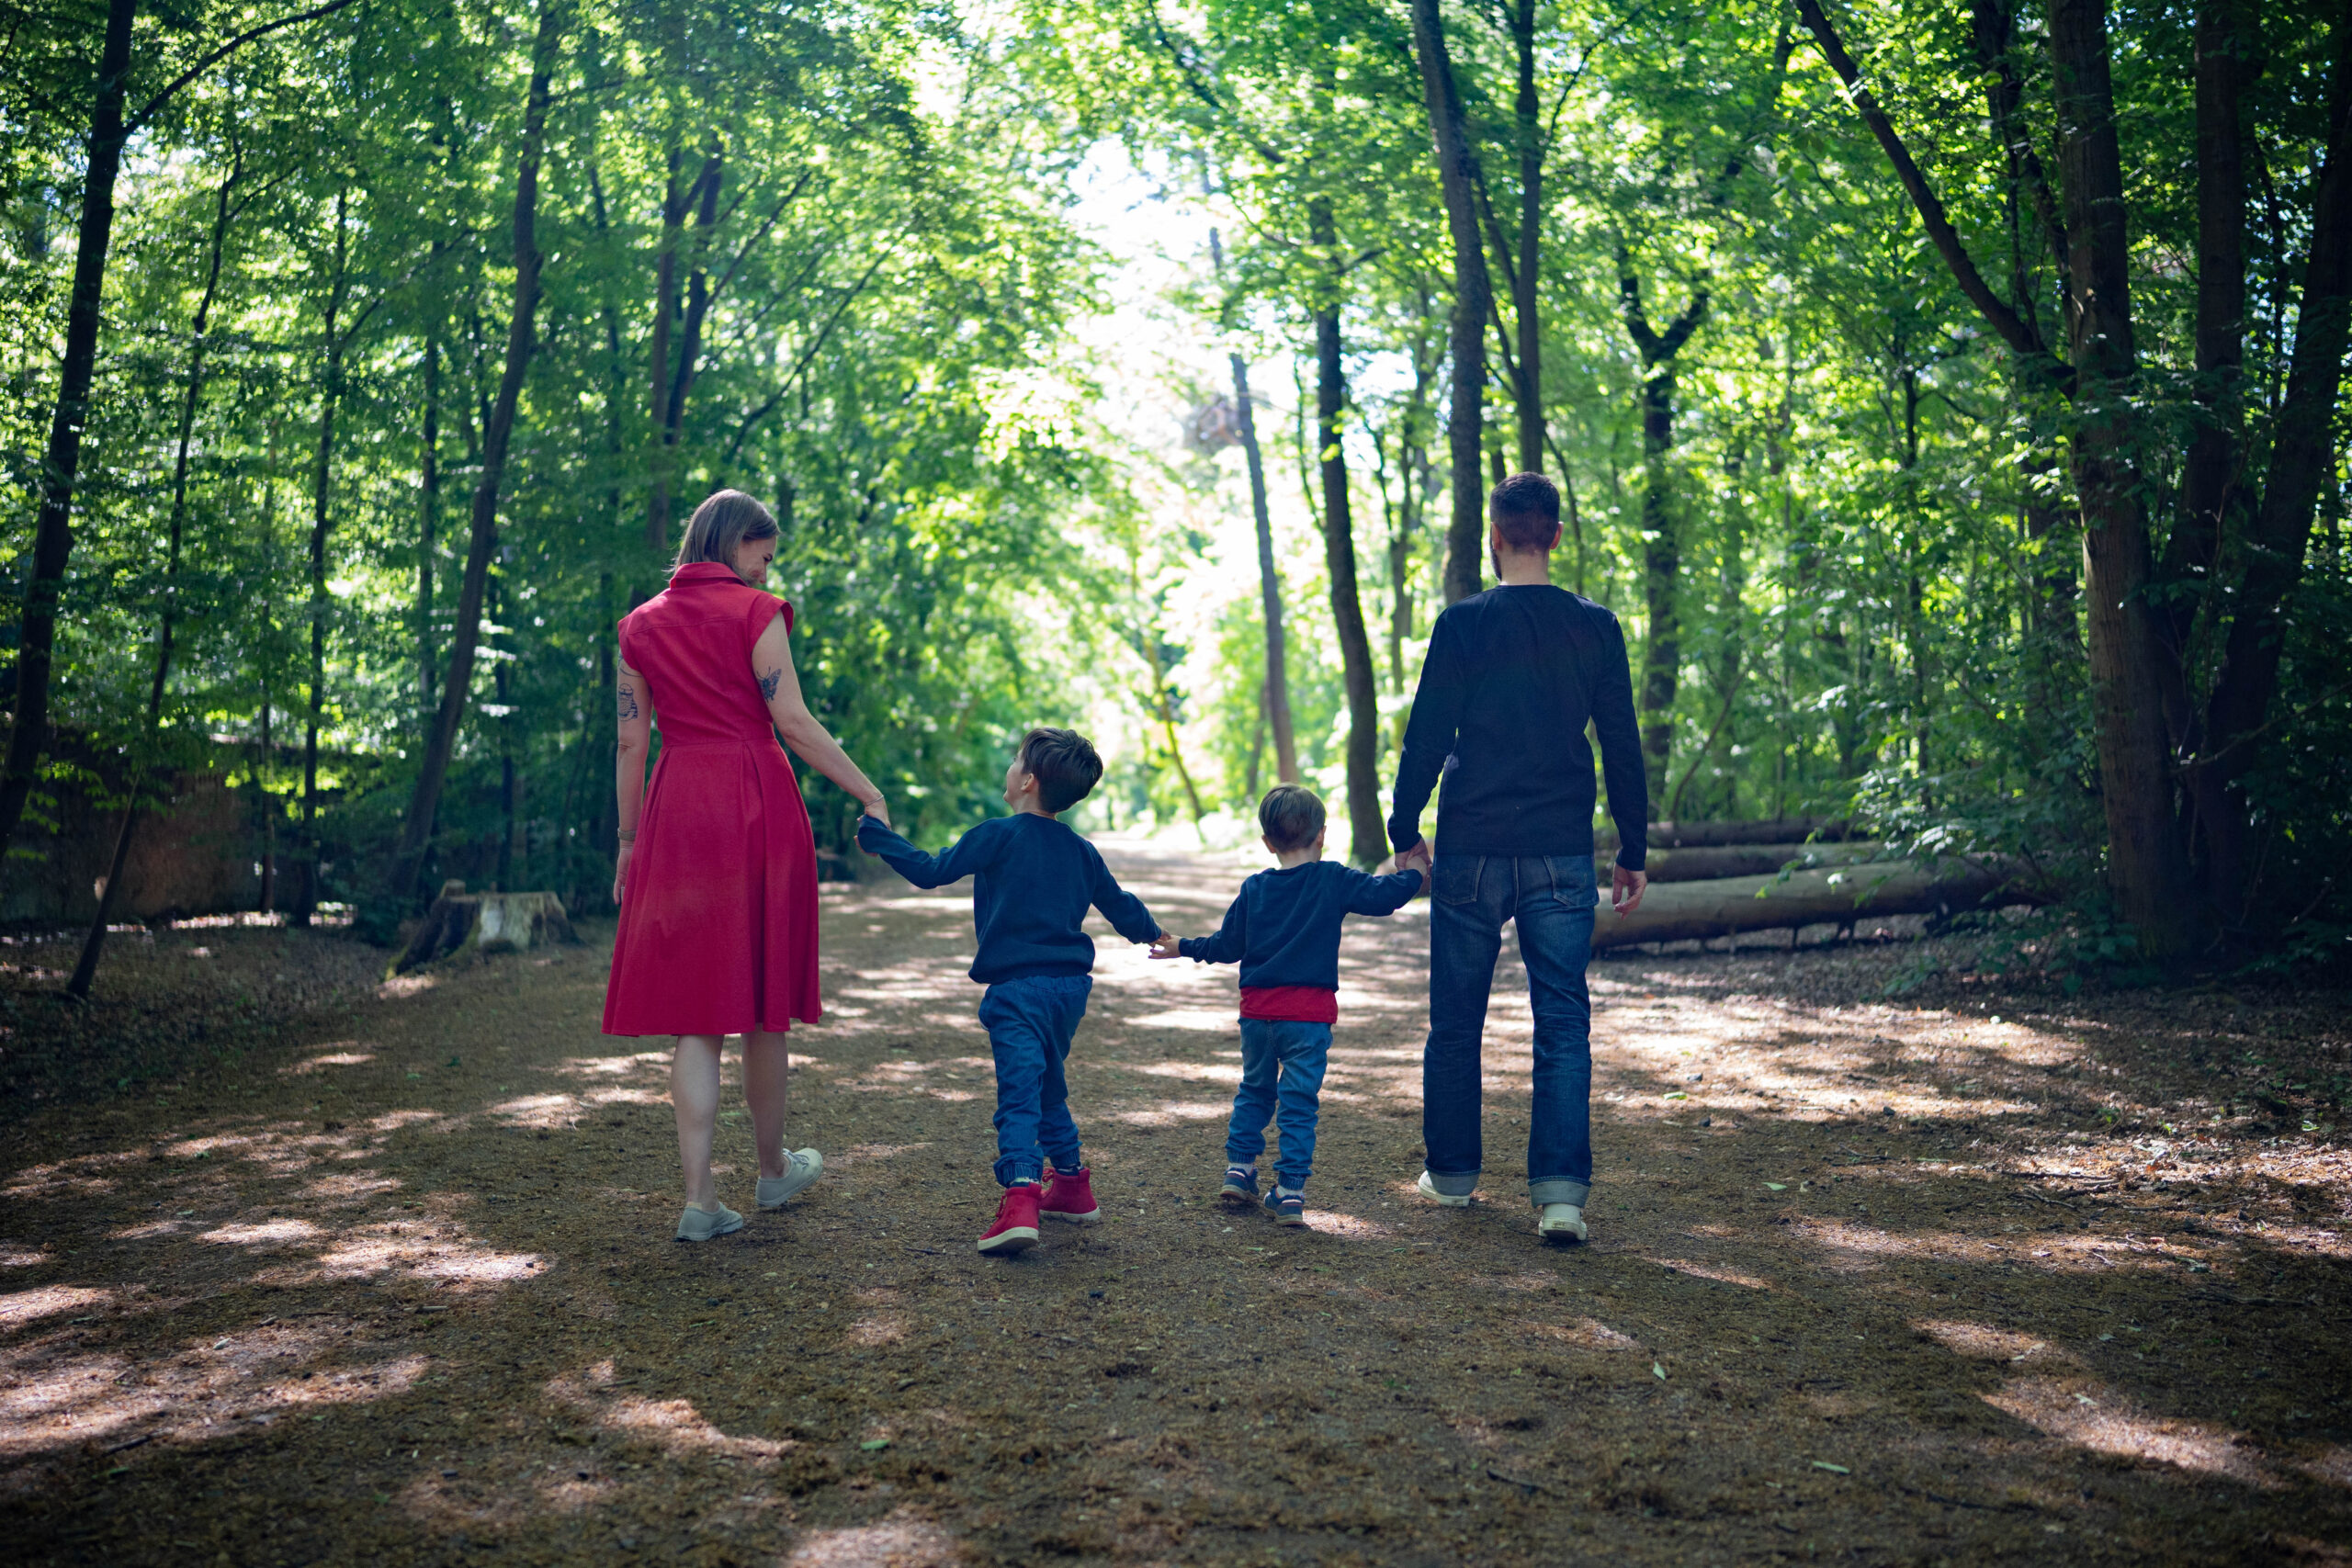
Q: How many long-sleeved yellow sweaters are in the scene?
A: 0